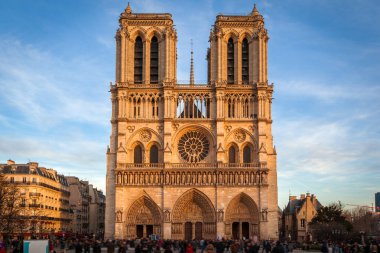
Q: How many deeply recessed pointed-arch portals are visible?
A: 3